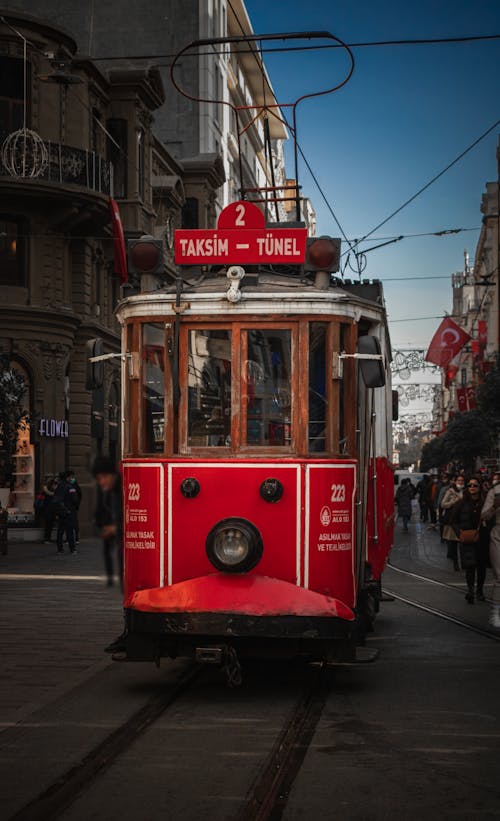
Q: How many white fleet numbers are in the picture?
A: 2